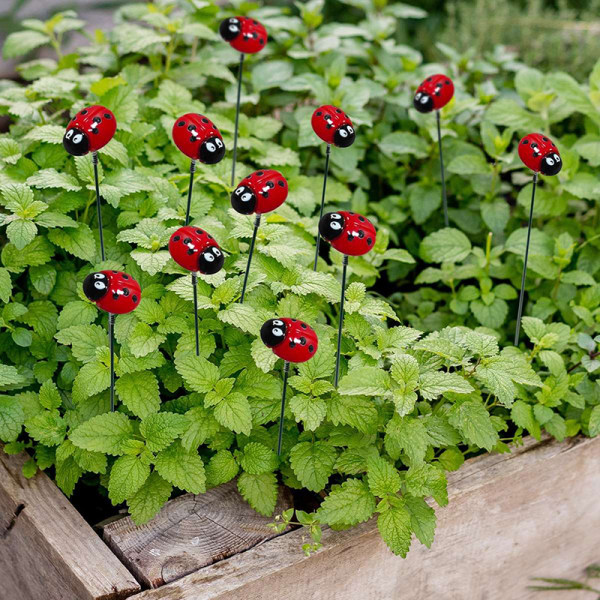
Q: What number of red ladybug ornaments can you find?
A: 11